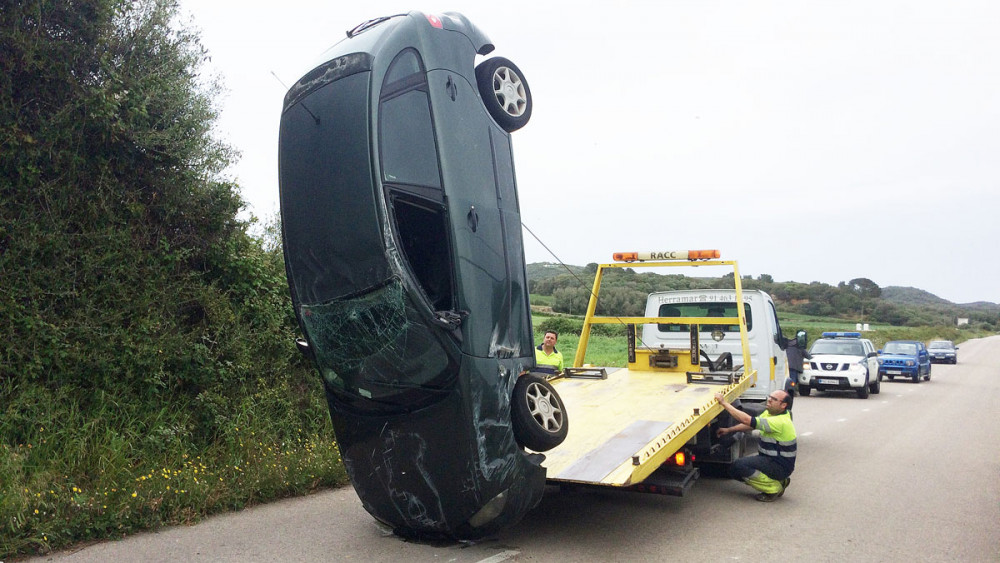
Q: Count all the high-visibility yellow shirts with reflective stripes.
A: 2